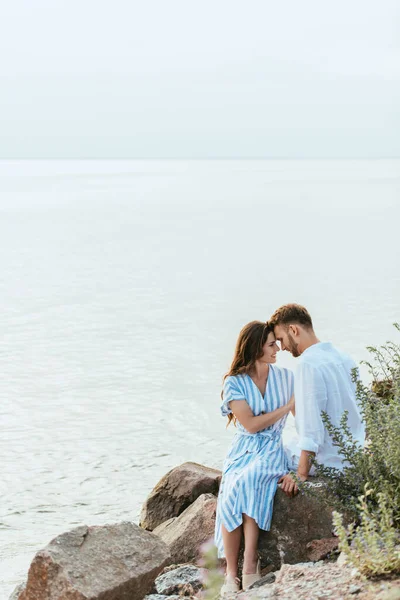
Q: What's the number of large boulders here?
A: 4